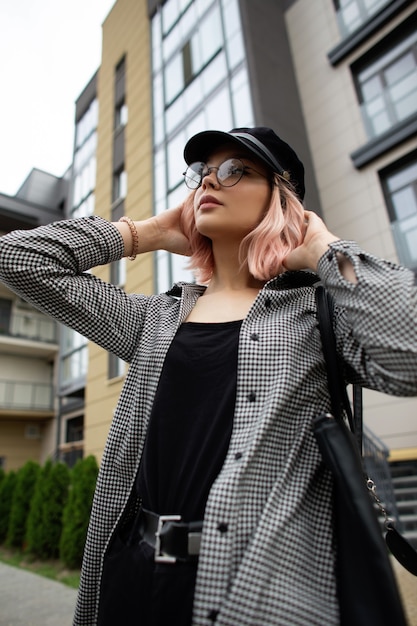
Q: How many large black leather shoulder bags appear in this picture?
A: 1